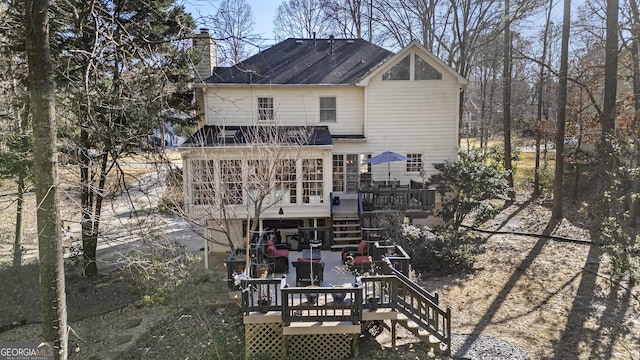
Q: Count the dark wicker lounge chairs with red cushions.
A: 3